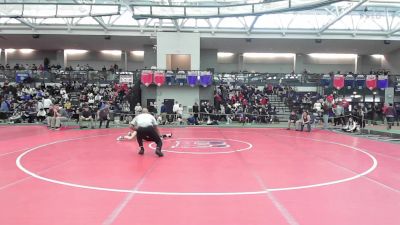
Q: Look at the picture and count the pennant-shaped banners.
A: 12